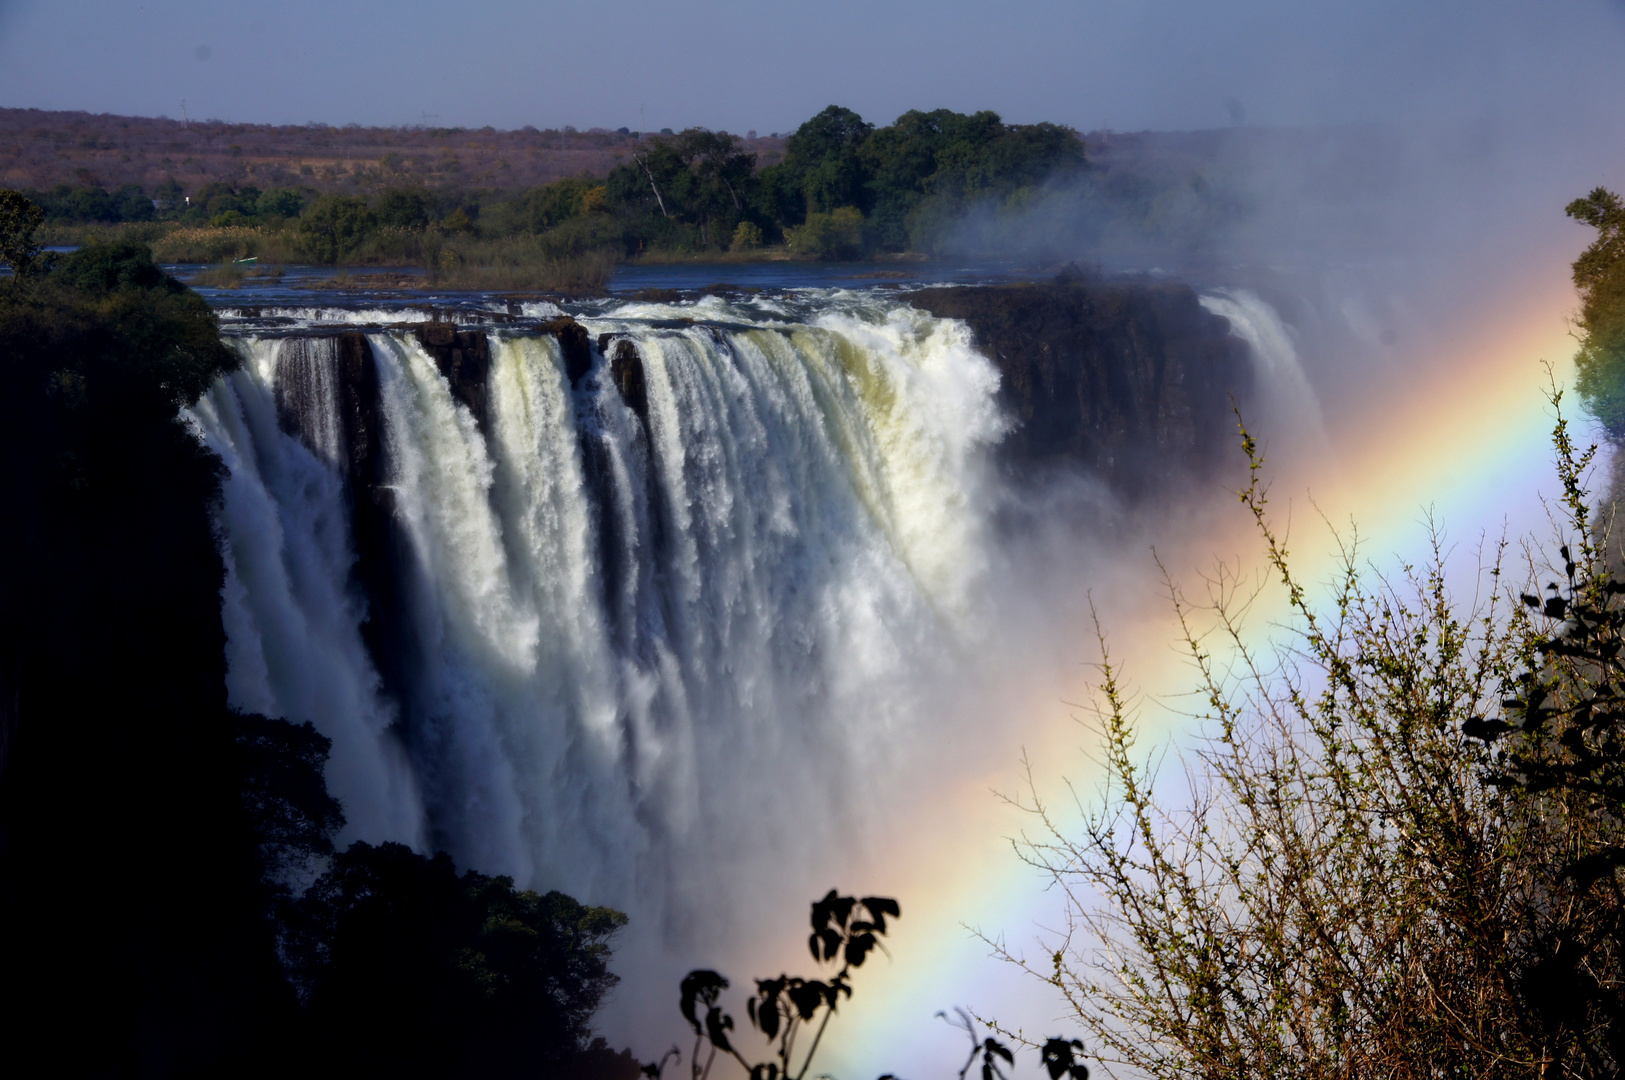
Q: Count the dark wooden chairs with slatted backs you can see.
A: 0